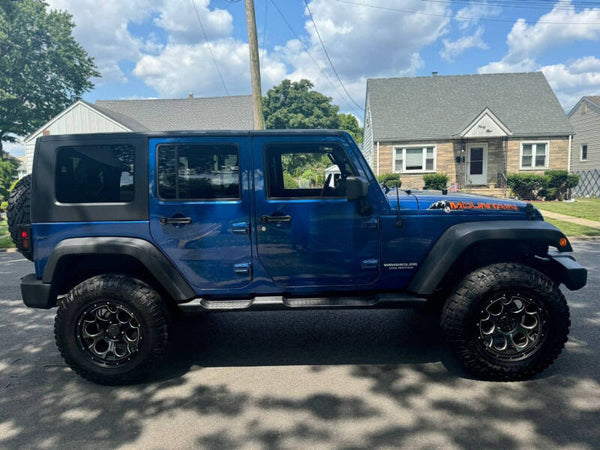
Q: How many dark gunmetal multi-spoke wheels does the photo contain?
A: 2